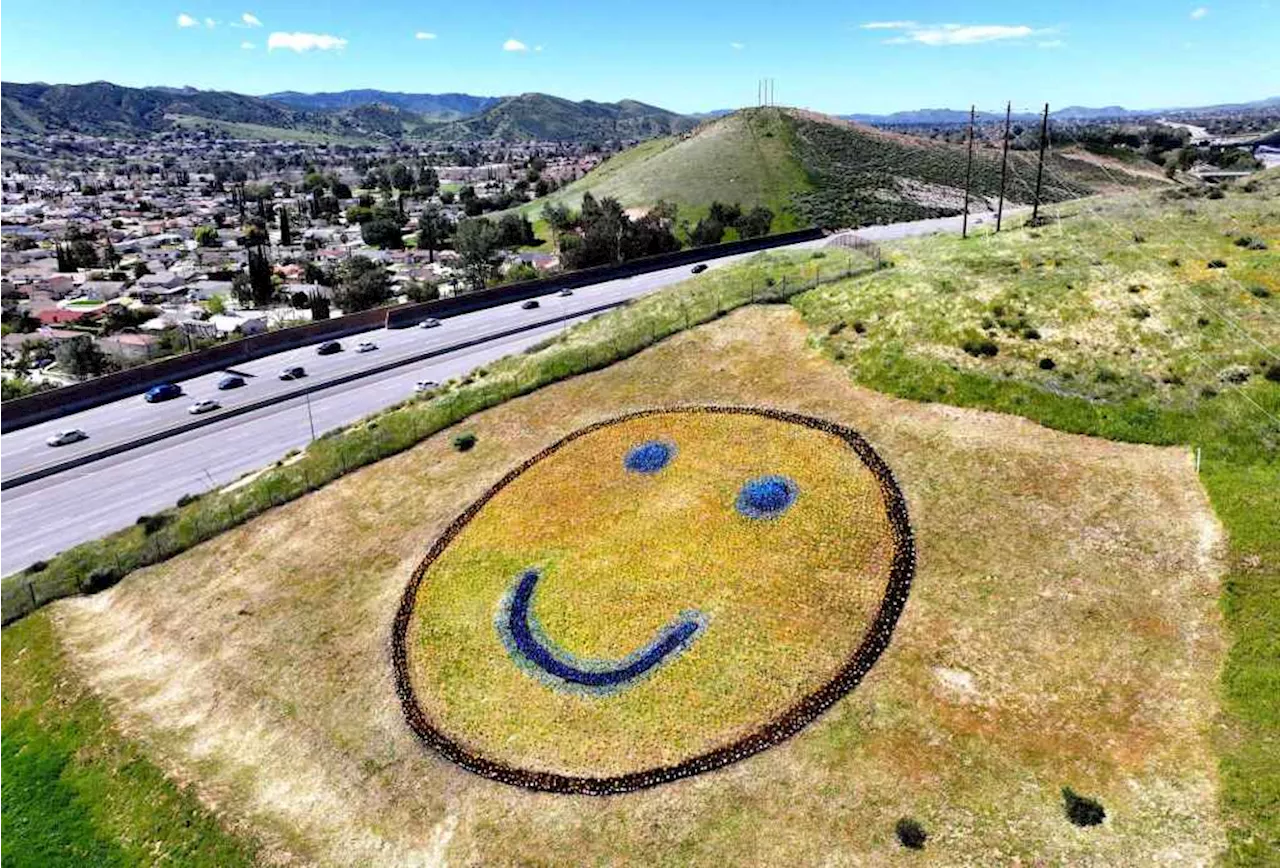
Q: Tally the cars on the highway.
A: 12